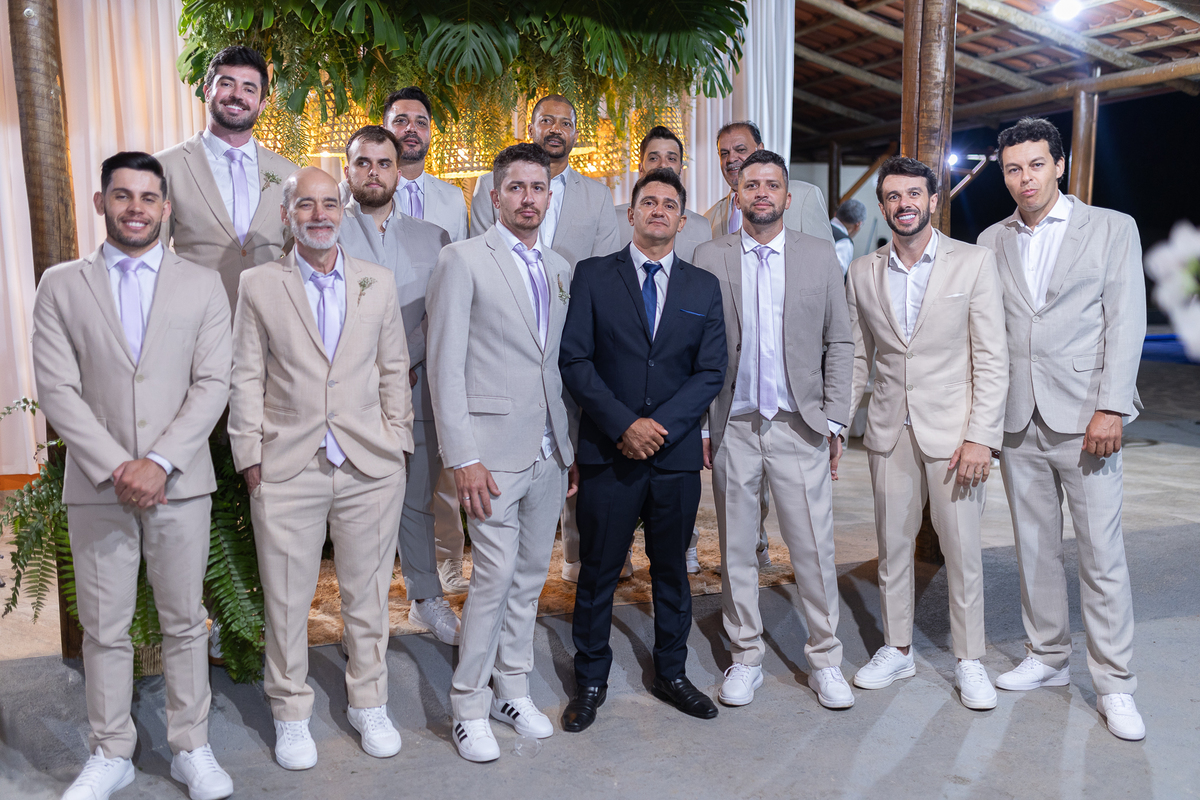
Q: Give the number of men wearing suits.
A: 13